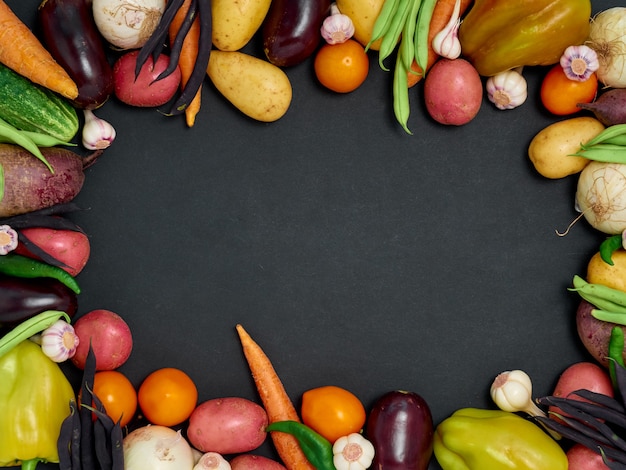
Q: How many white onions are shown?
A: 4